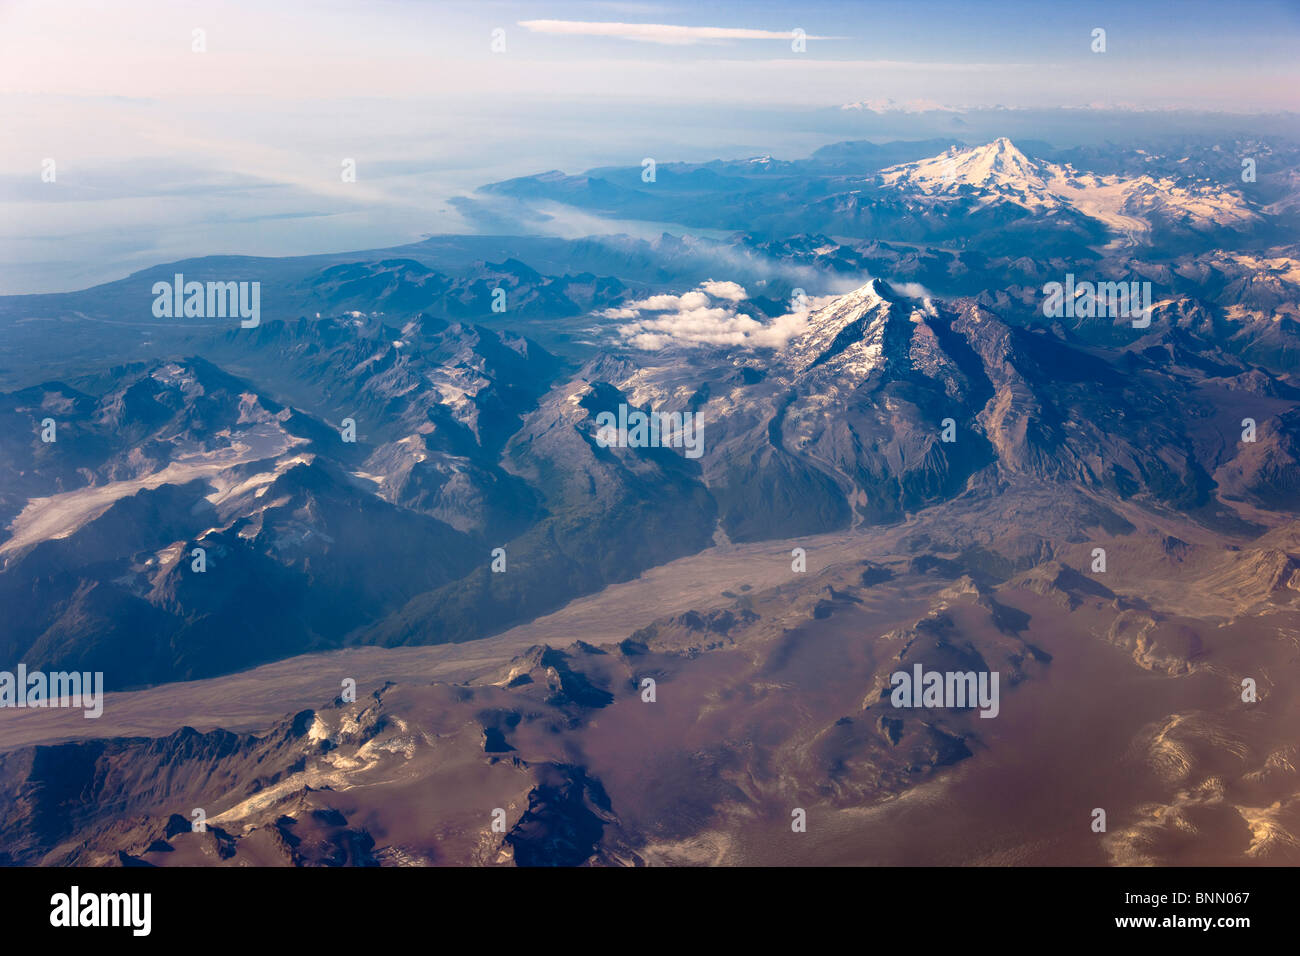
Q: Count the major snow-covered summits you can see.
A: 2